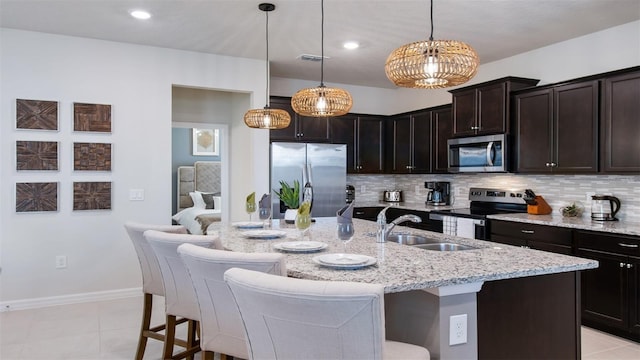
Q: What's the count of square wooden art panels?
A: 6